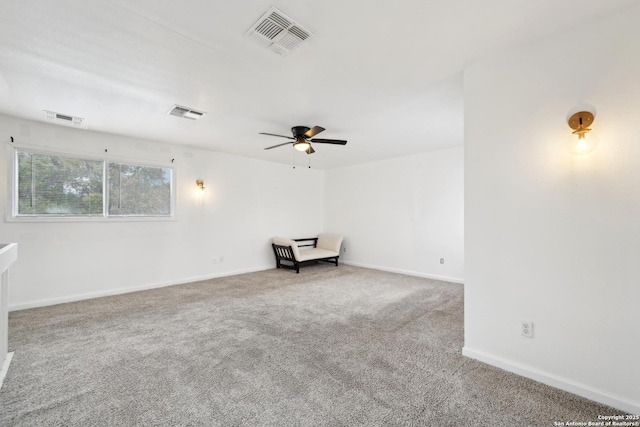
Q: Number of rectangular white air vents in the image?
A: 3